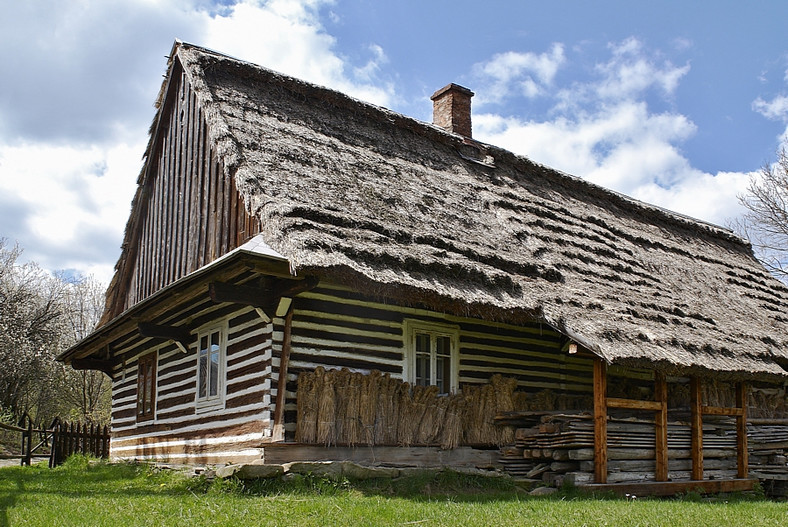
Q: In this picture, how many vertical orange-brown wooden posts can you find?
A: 4